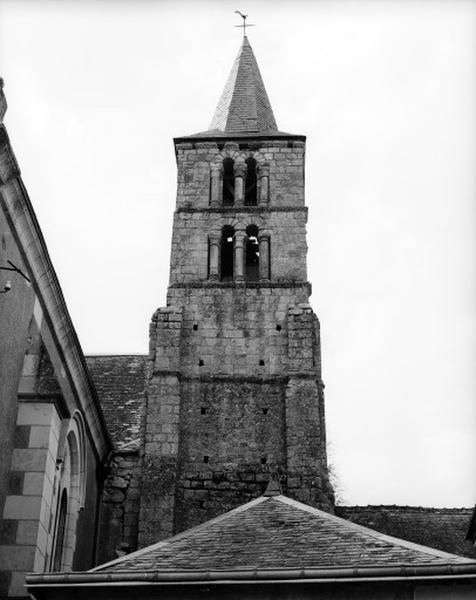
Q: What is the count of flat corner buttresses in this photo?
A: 2